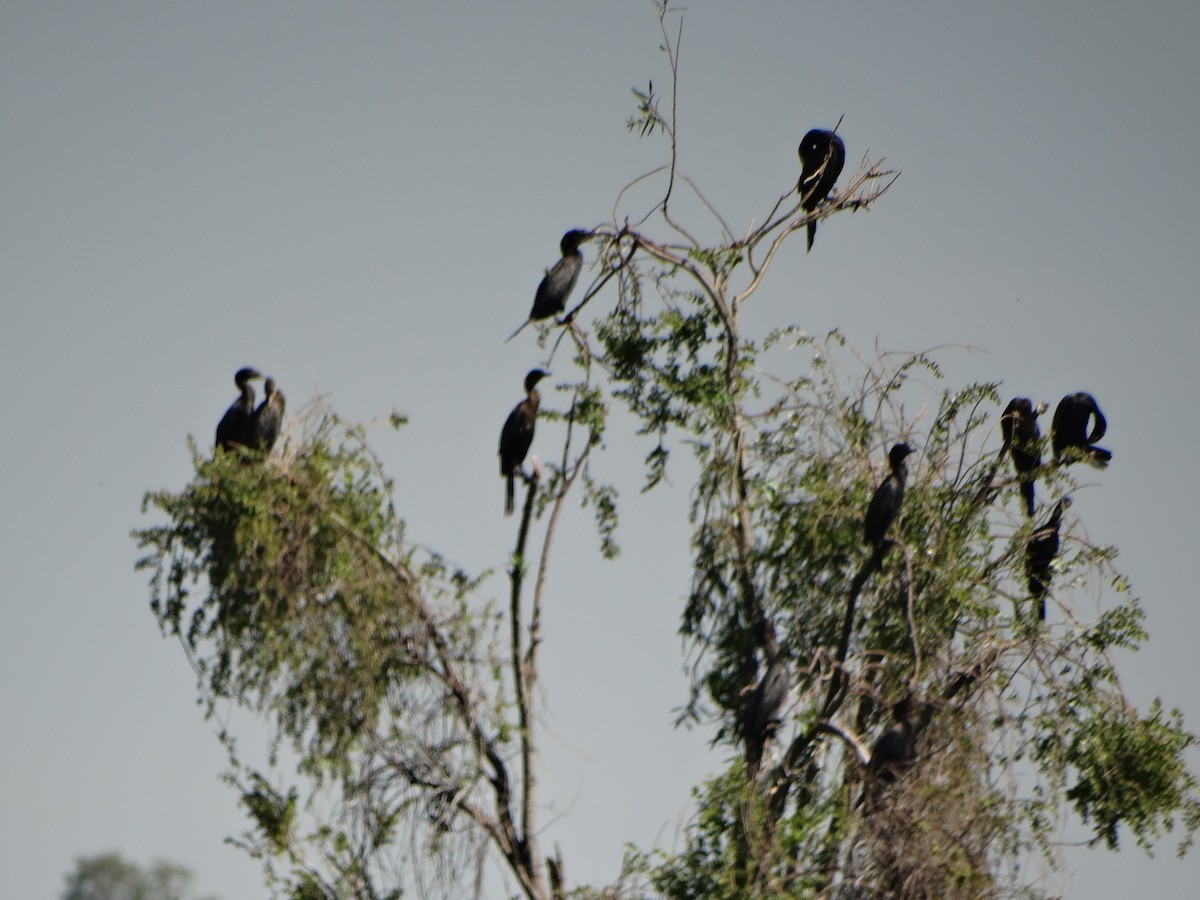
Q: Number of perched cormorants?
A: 11